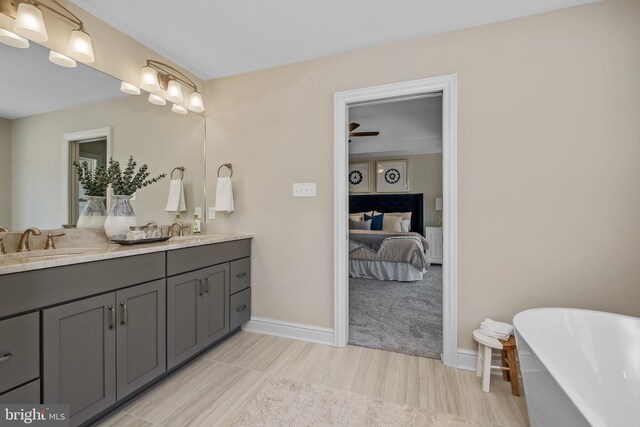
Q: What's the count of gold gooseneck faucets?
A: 2